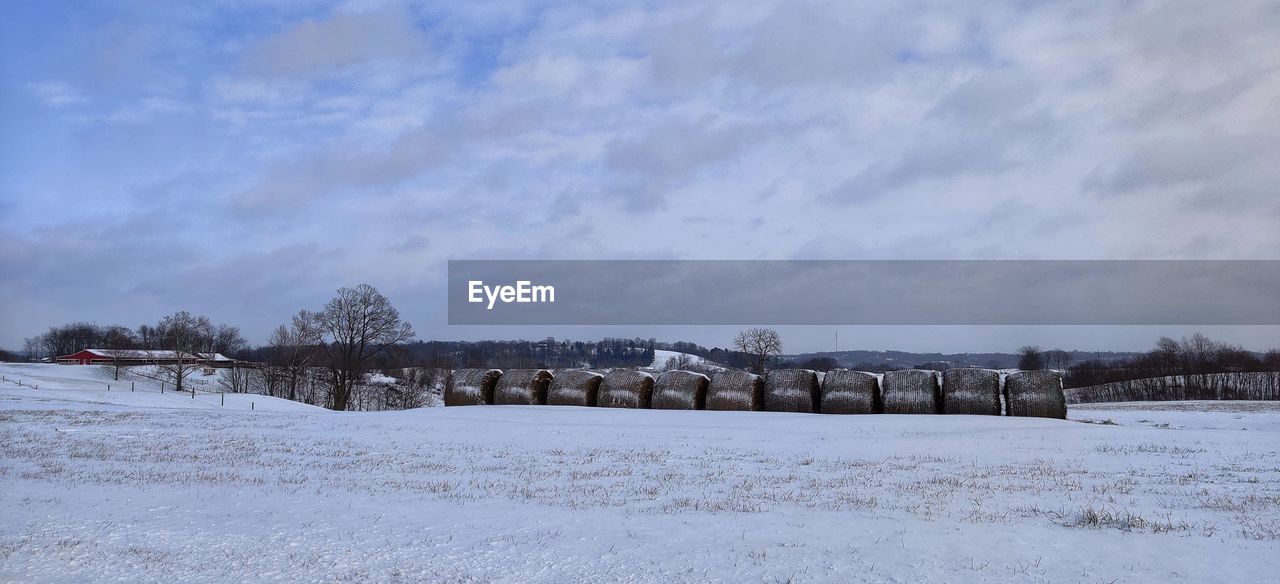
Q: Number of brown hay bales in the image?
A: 11